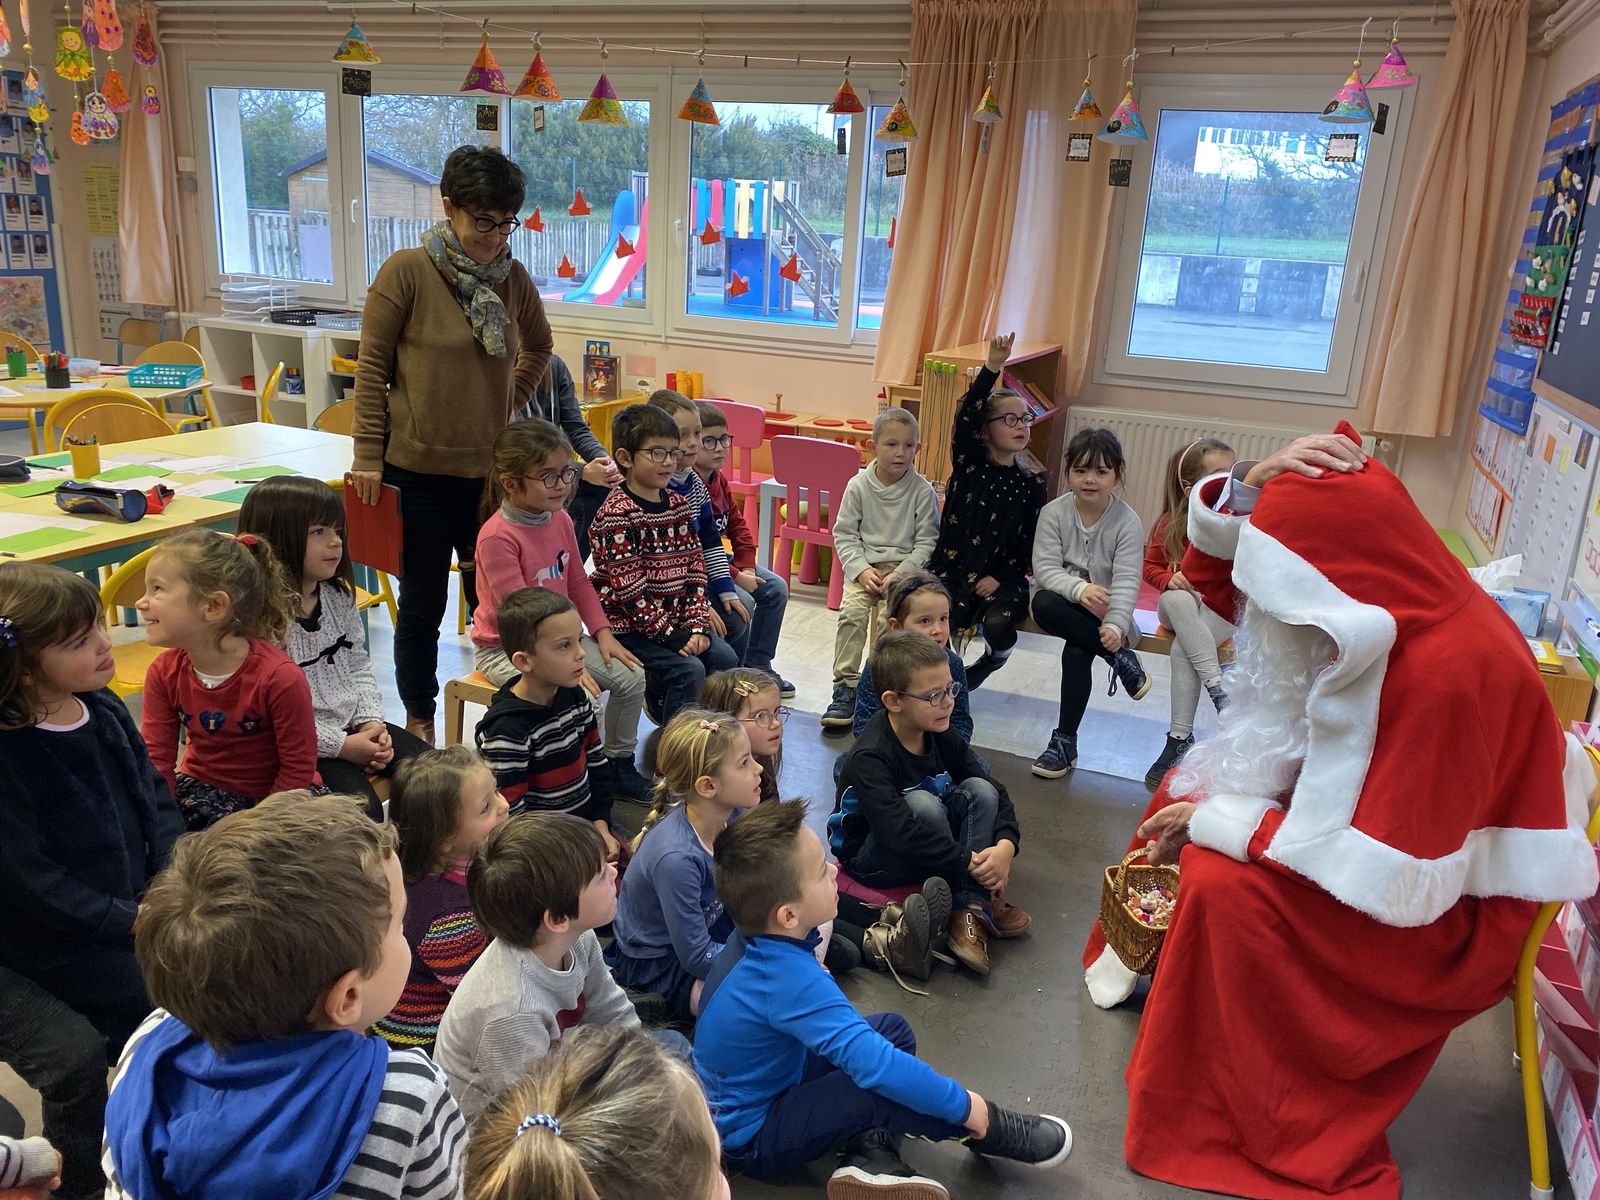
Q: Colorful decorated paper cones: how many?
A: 12